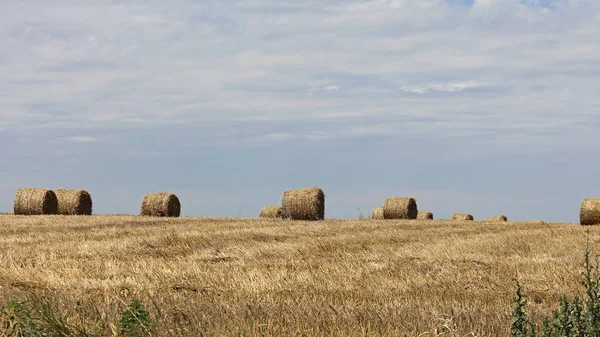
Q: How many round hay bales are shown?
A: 11